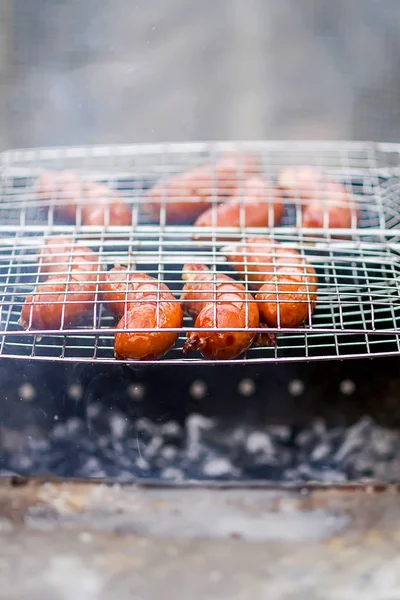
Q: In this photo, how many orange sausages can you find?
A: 8